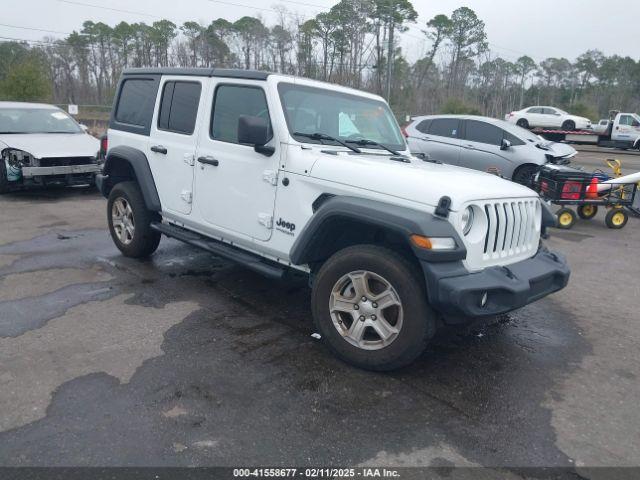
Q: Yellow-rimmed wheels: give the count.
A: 3